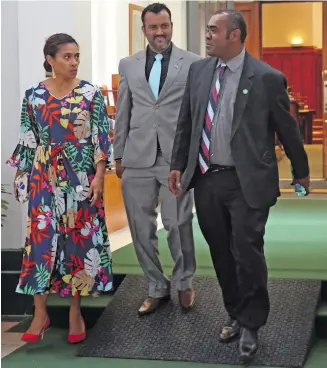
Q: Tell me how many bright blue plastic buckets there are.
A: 0